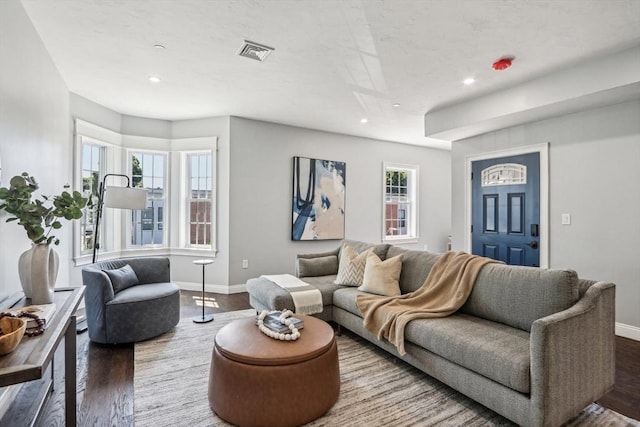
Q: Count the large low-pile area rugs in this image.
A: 1